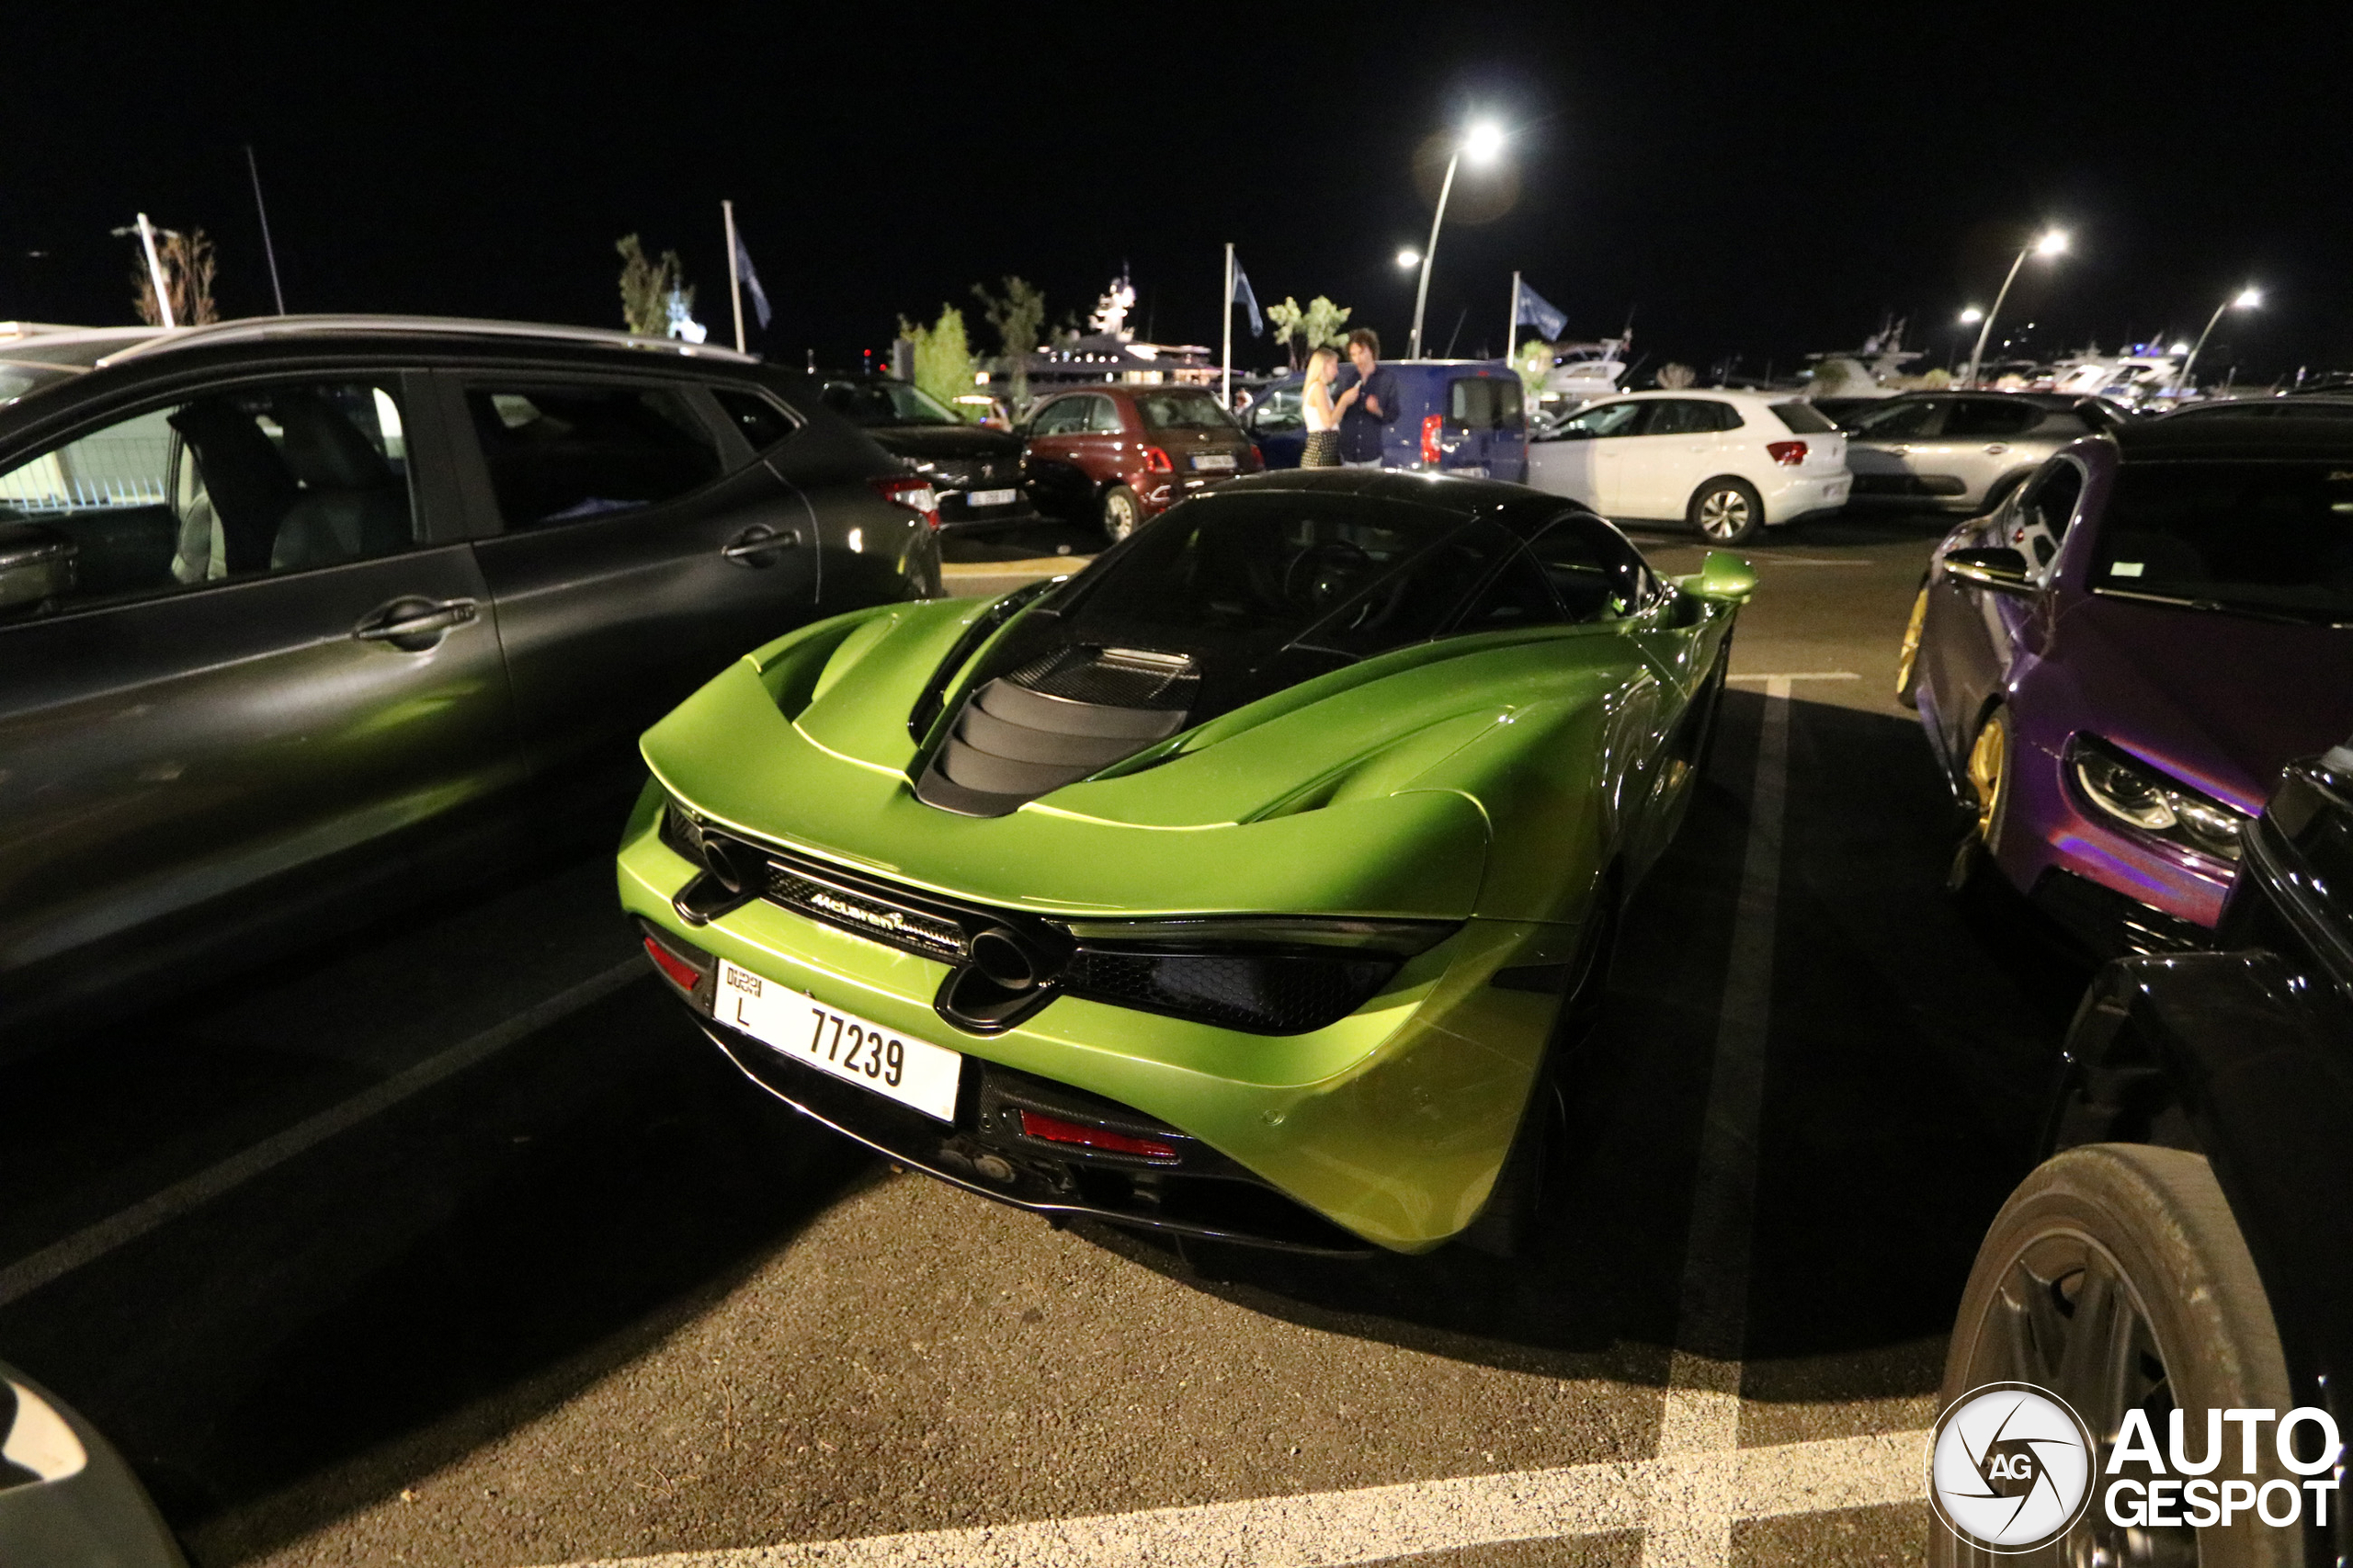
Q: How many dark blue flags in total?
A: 3